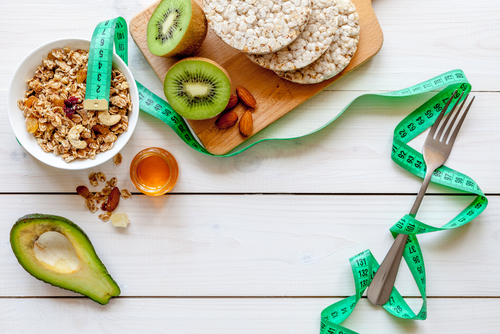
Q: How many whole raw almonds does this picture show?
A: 6